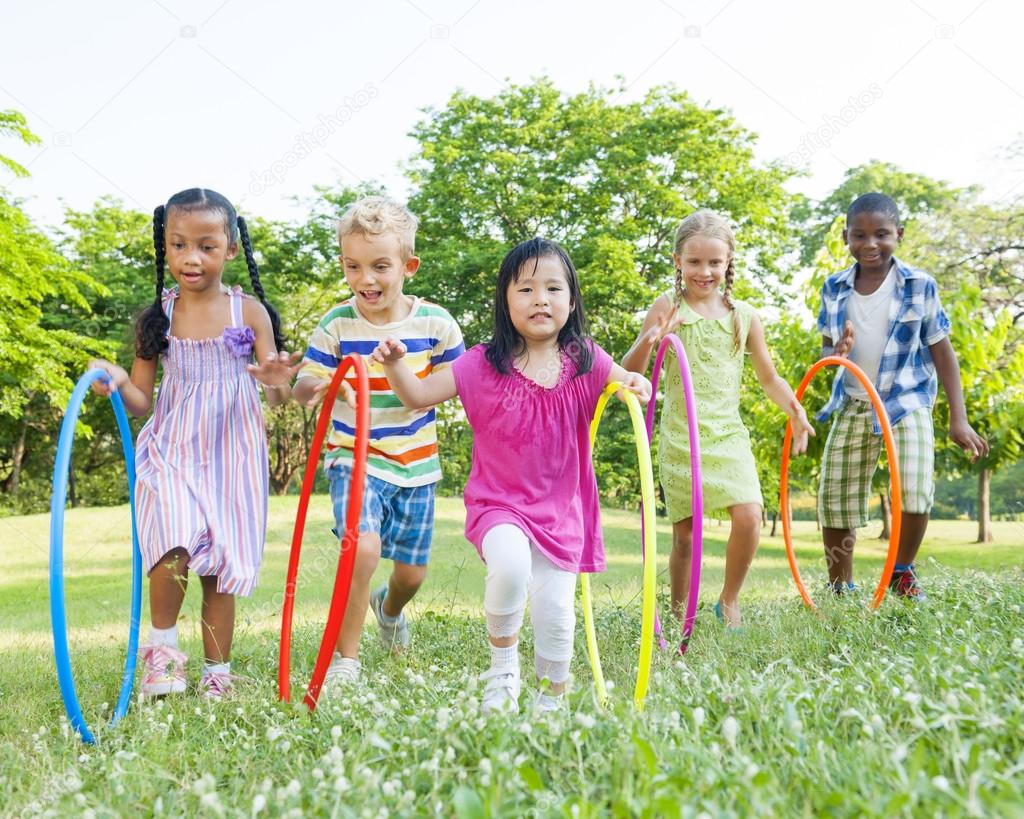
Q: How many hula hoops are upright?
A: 5